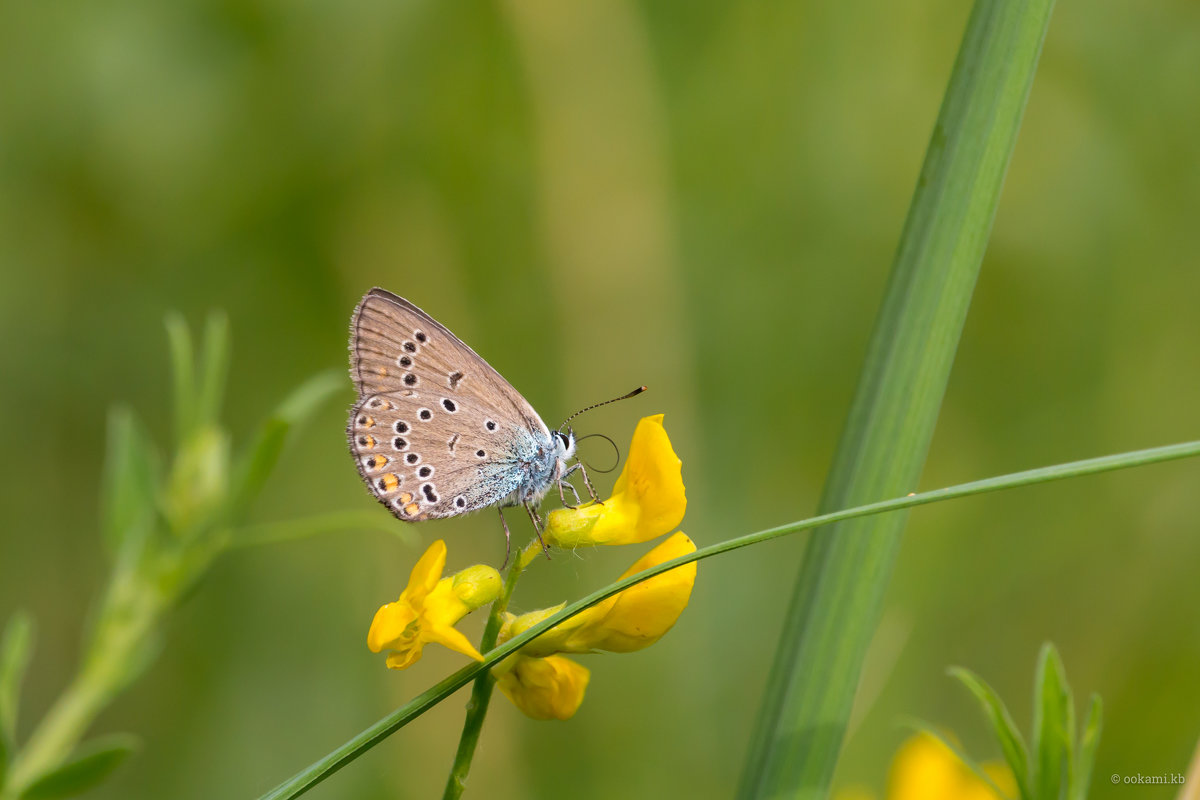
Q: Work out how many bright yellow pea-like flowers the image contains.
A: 4